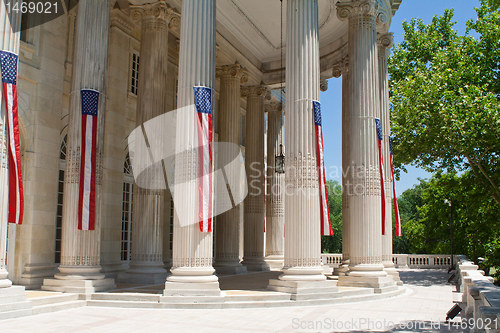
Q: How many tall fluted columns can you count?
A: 11